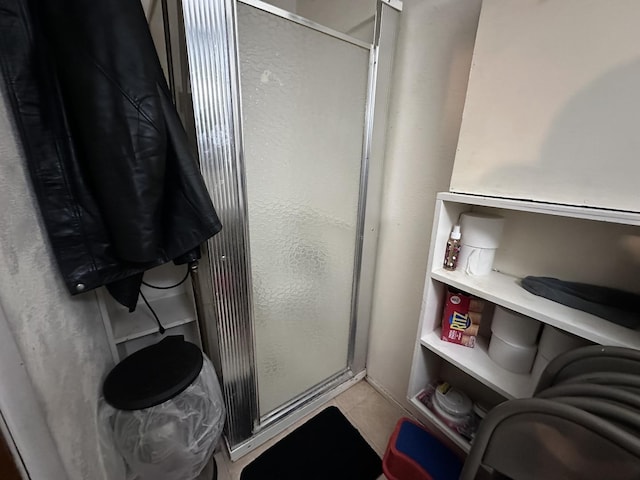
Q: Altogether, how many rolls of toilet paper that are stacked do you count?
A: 6